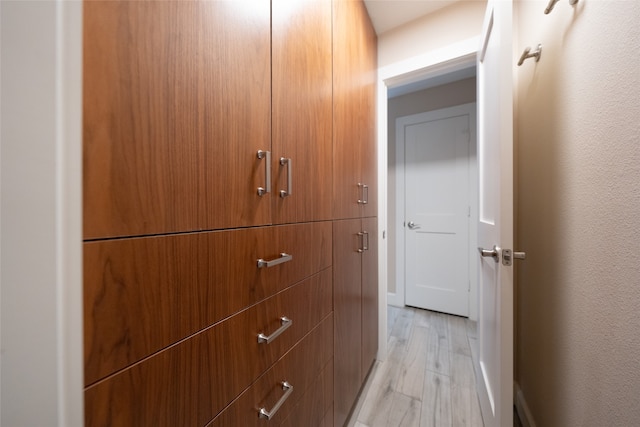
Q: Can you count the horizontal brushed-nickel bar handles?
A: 3